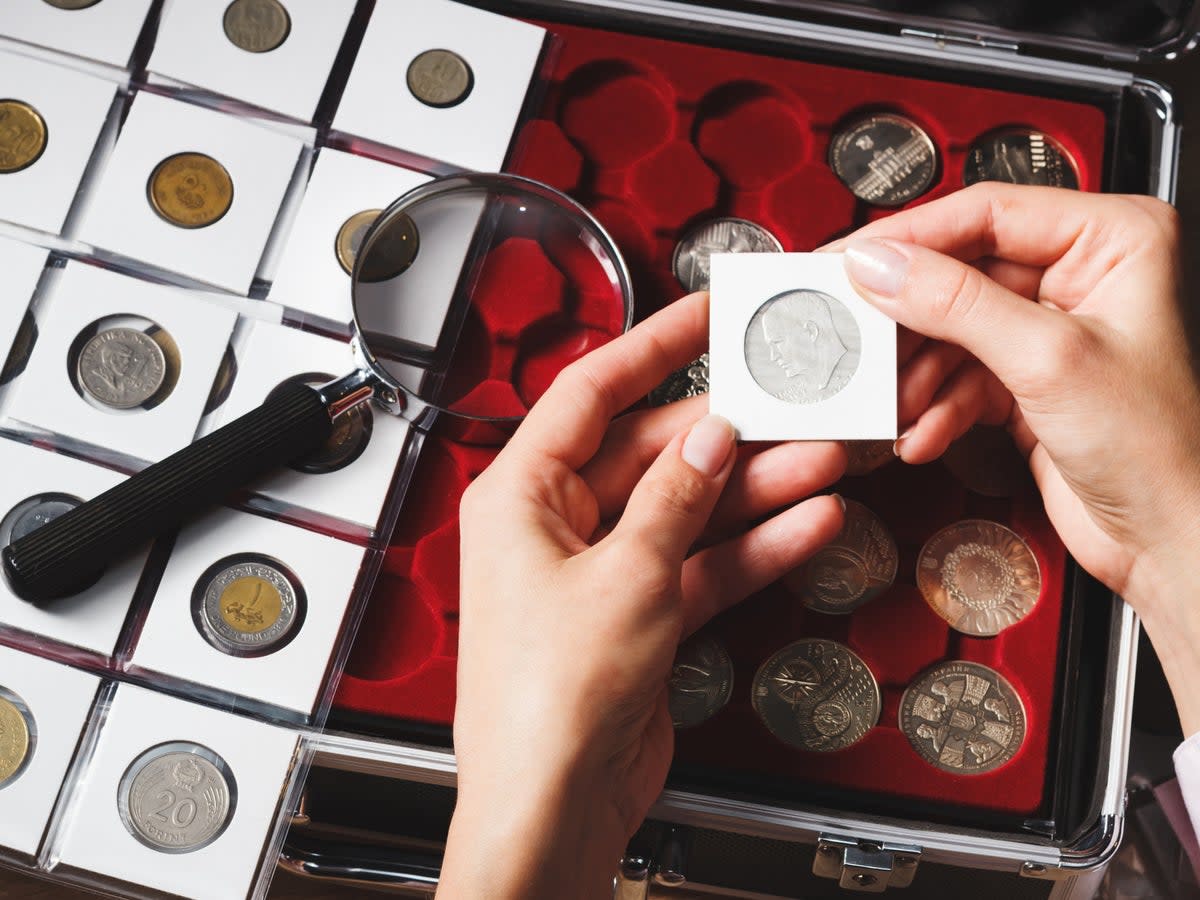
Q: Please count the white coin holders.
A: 14